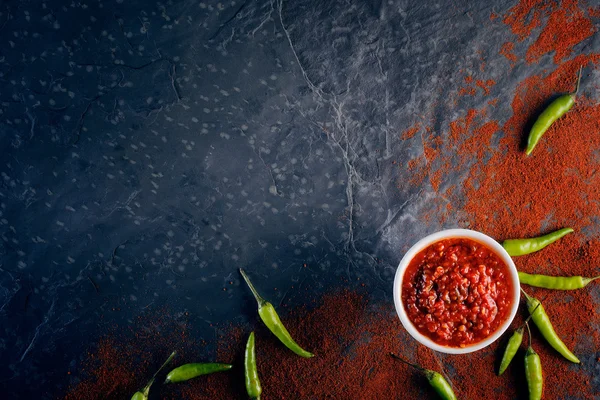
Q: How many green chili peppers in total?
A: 11